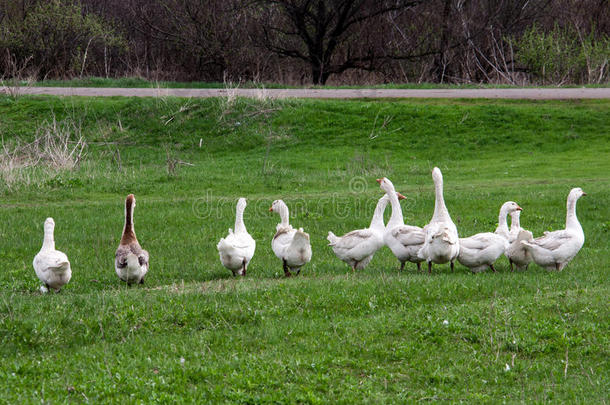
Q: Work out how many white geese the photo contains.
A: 9